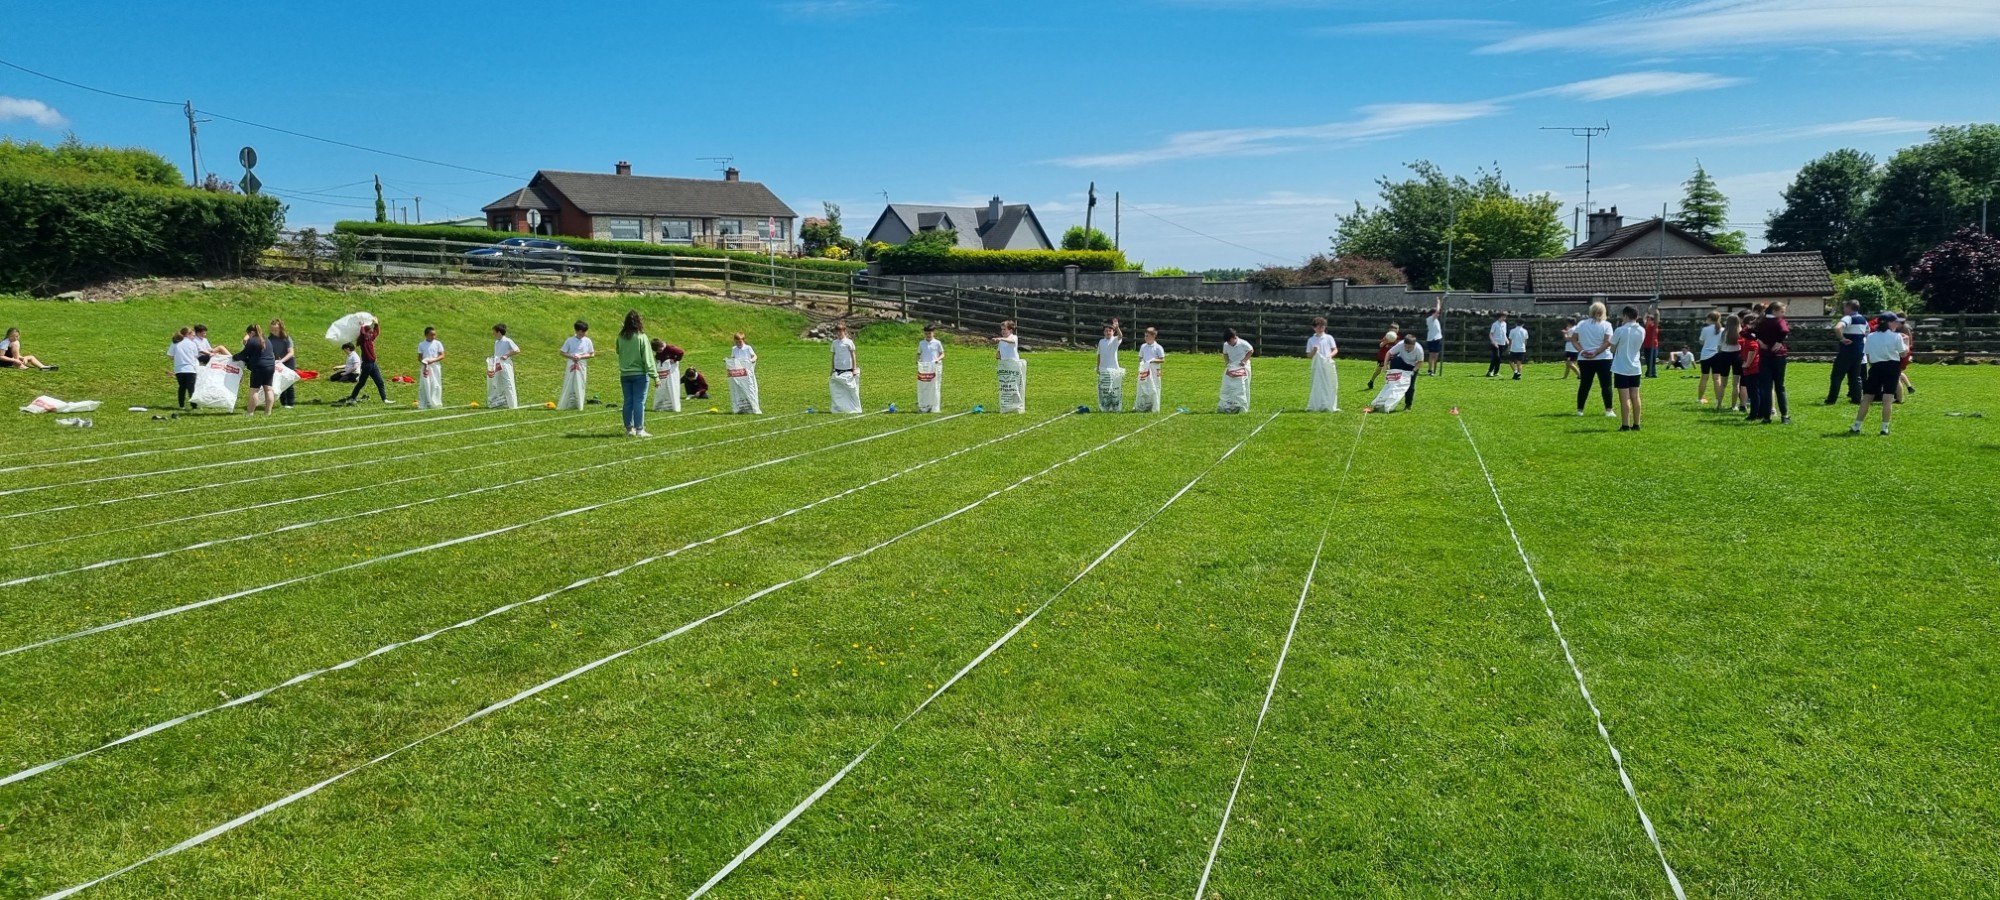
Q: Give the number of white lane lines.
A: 13